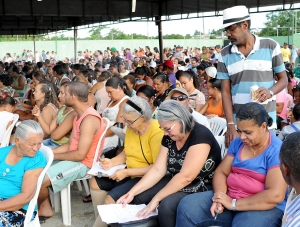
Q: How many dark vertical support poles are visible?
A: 3